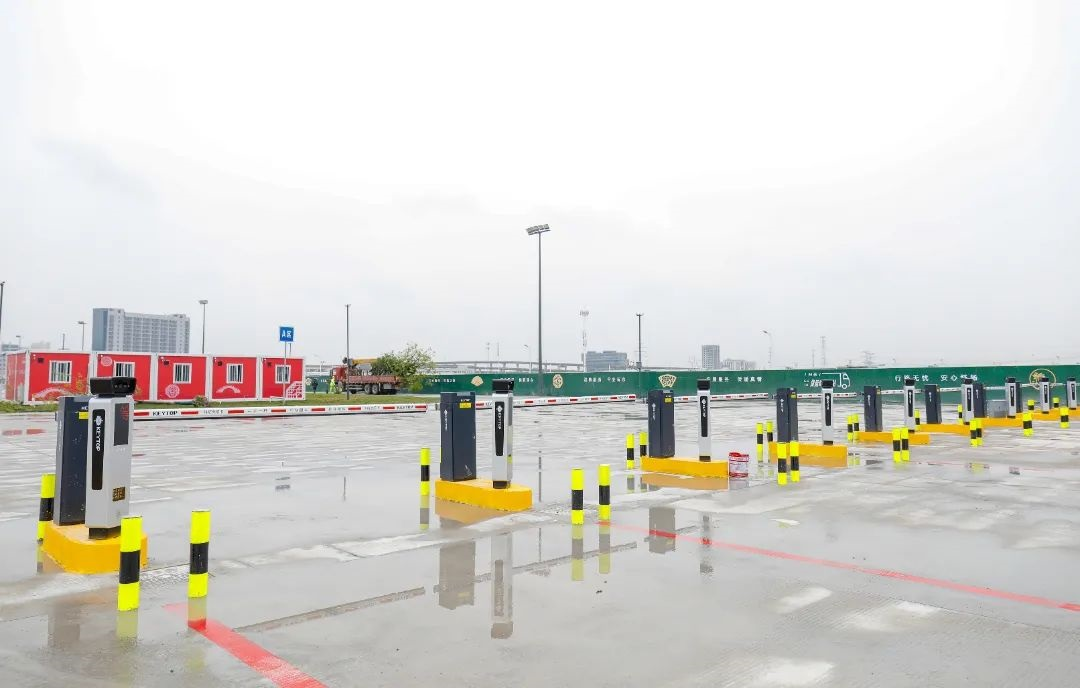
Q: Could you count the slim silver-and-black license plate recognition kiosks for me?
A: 9